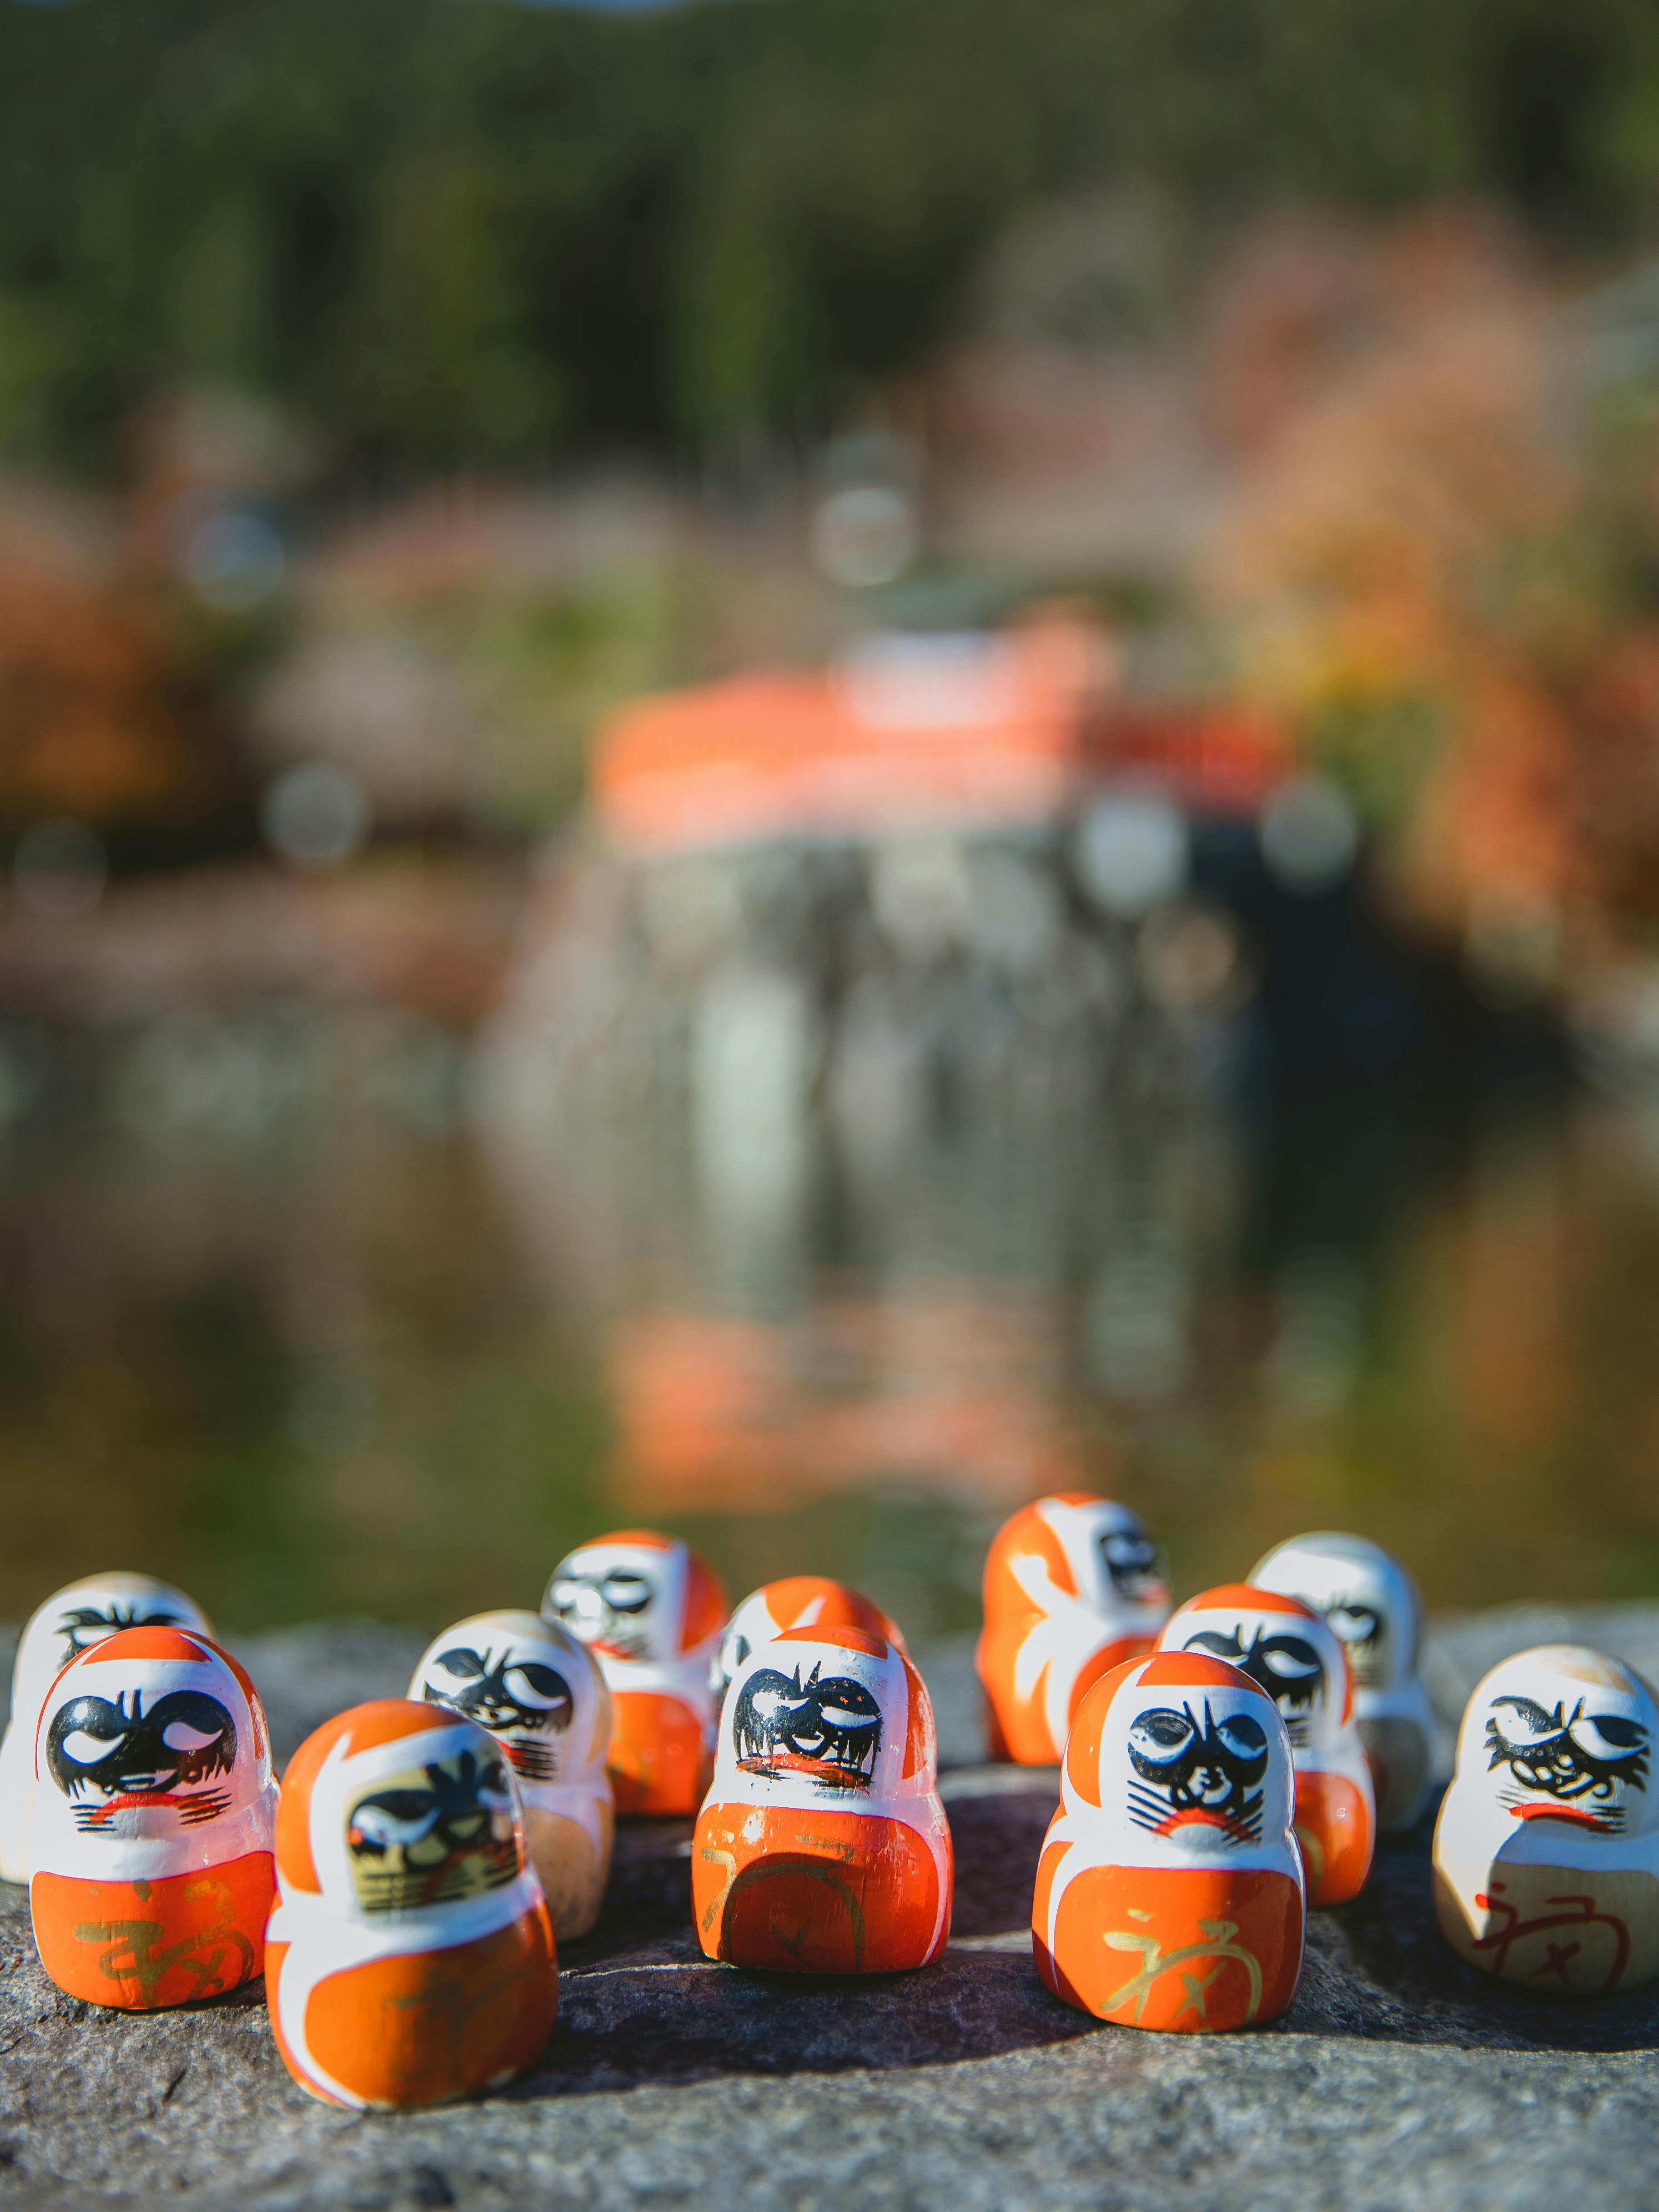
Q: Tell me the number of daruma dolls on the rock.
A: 12